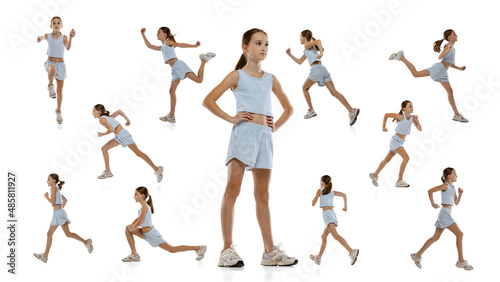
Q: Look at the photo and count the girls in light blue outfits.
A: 11